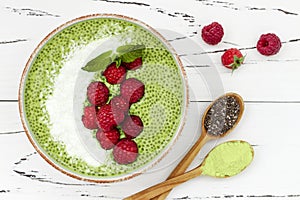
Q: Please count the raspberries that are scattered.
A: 3